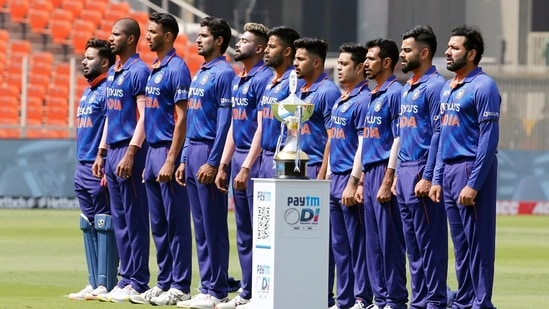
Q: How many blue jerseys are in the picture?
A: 11